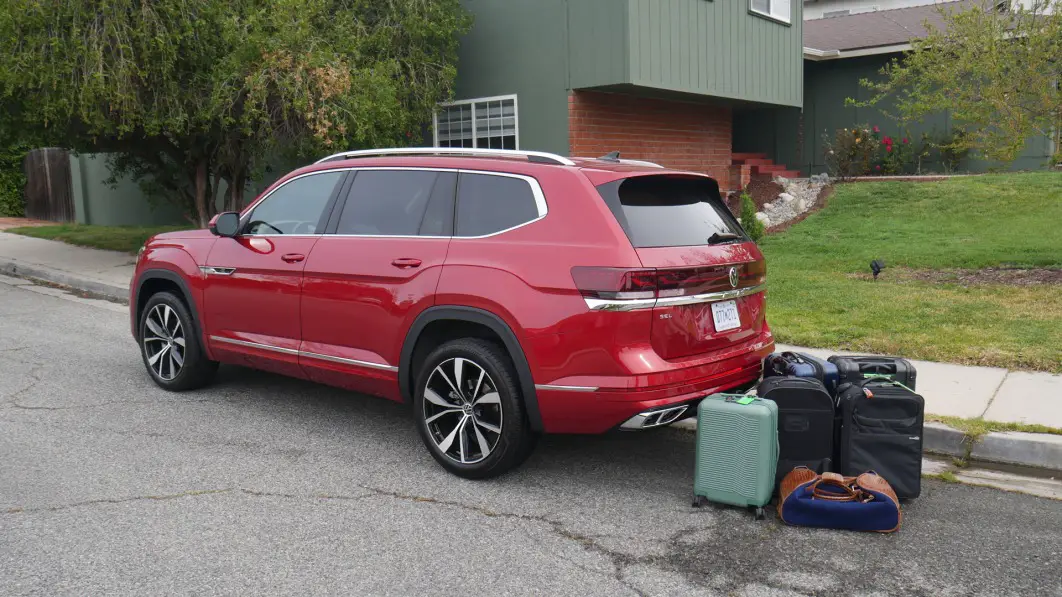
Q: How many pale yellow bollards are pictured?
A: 0